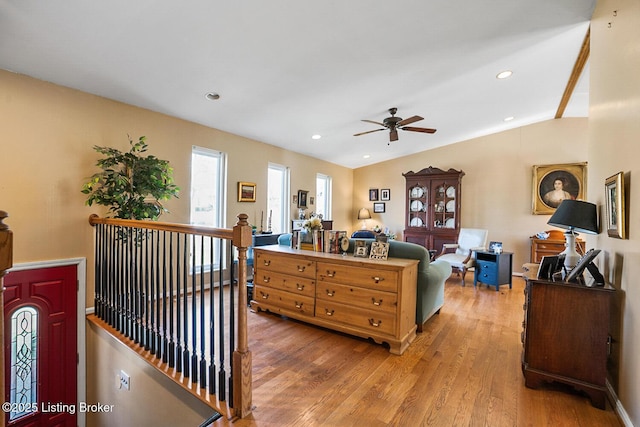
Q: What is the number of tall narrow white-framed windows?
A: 3